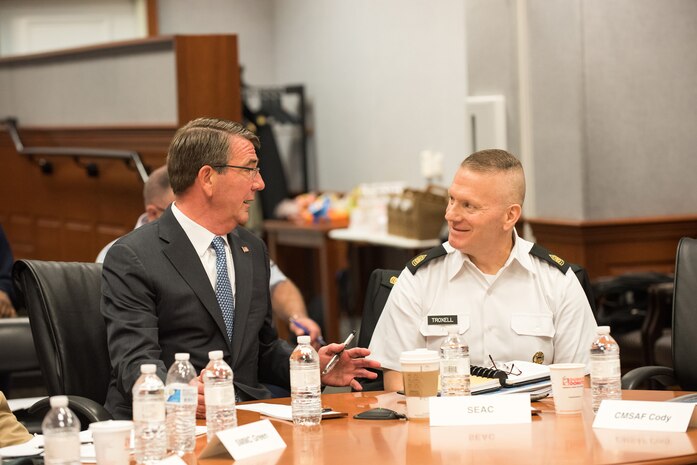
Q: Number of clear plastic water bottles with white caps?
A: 7